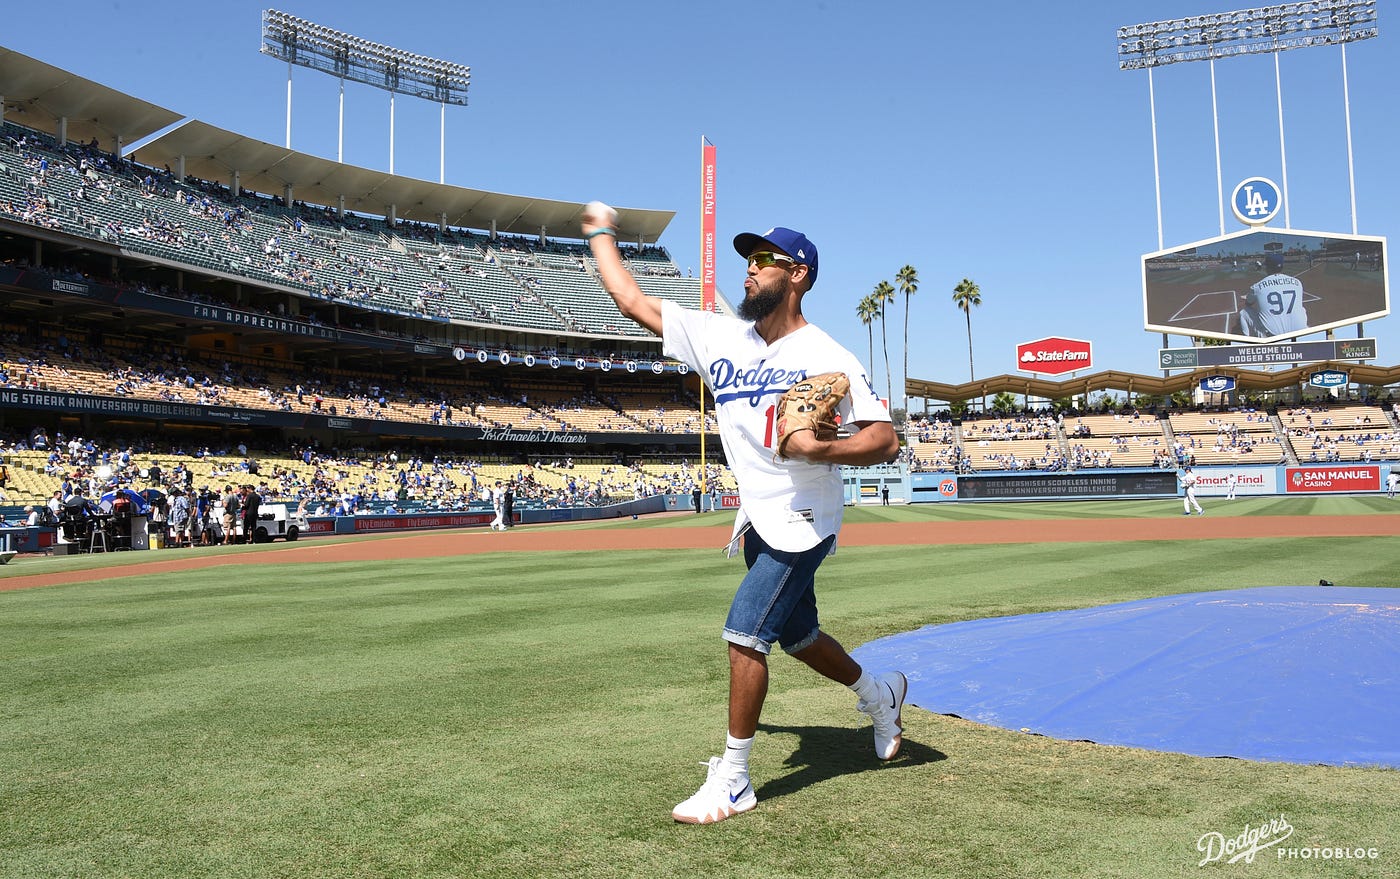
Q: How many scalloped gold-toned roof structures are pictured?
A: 1